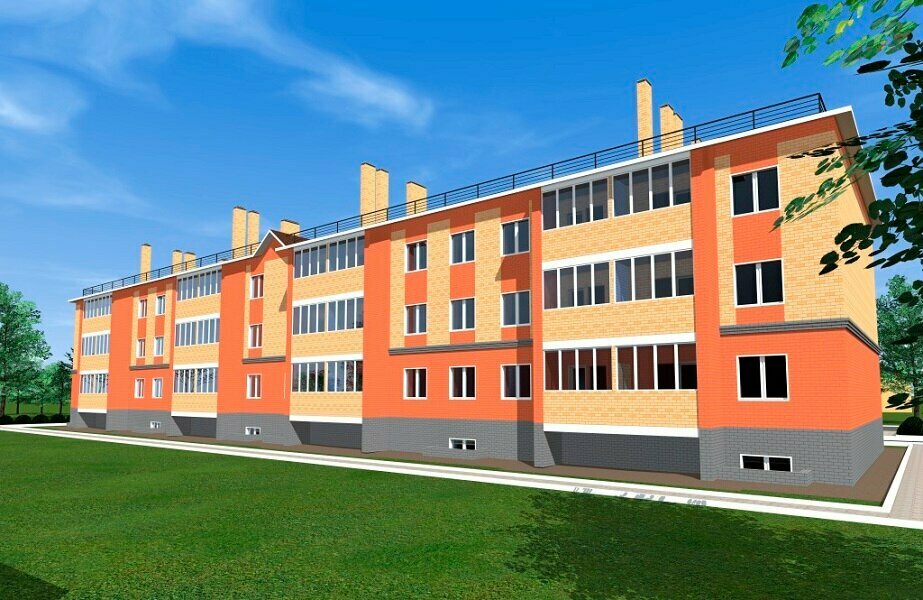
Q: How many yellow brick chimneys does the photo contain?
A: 12